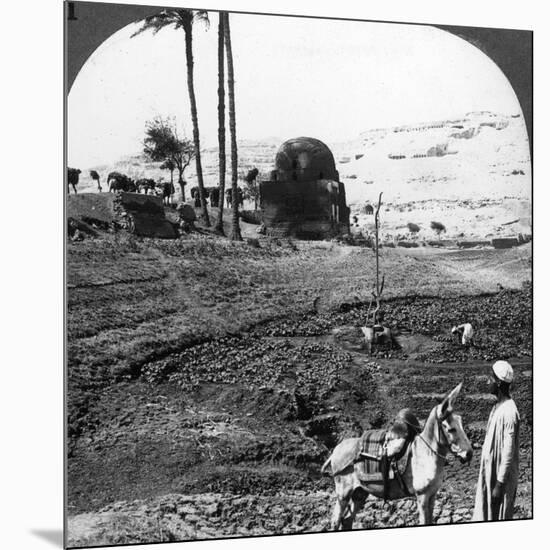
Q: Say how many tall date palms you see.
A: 3